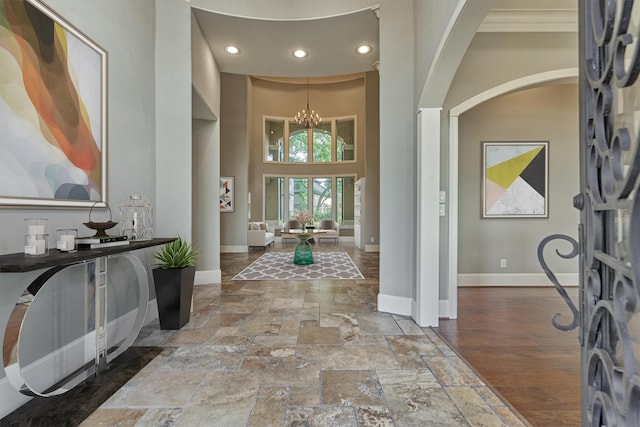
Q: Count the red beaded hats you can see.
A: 0